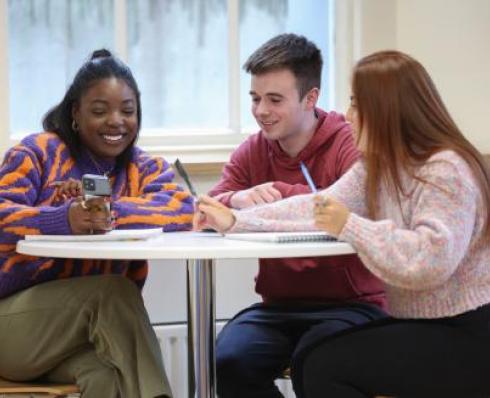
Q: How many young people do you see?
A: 3